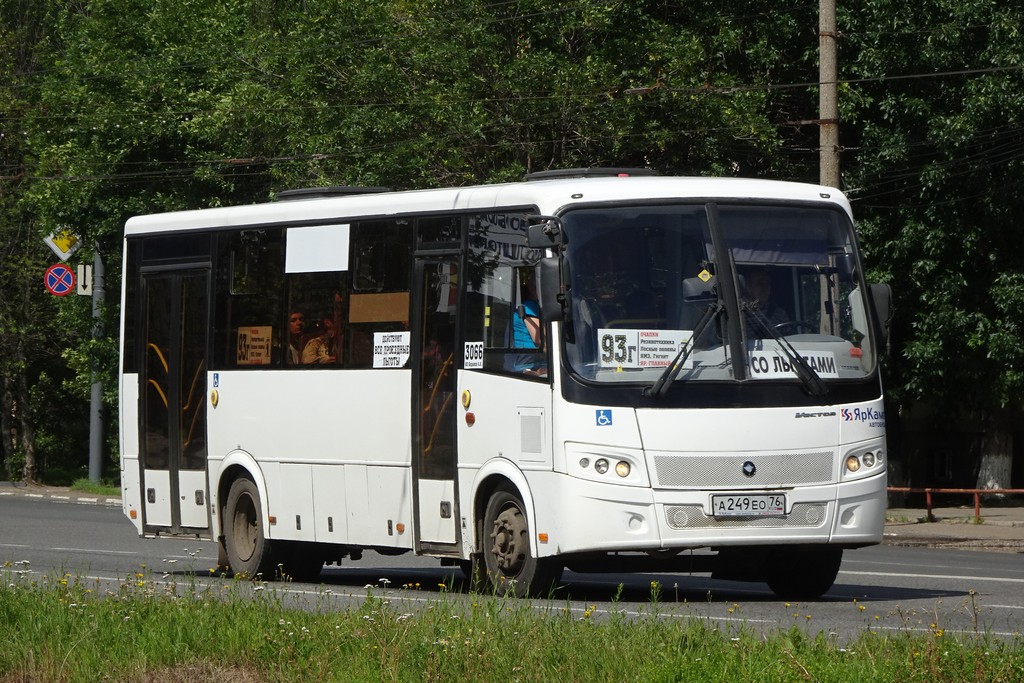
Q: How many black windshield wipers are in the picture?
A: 2